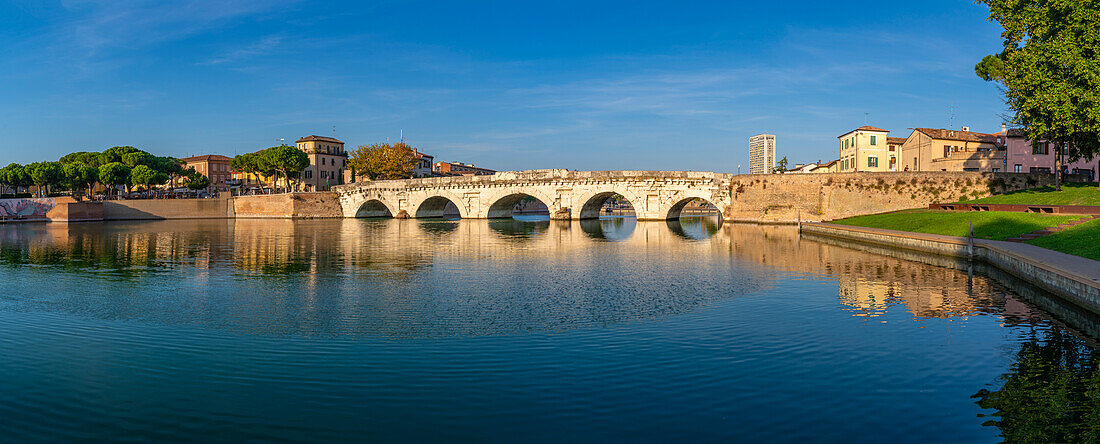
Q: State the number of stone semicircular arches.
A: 5